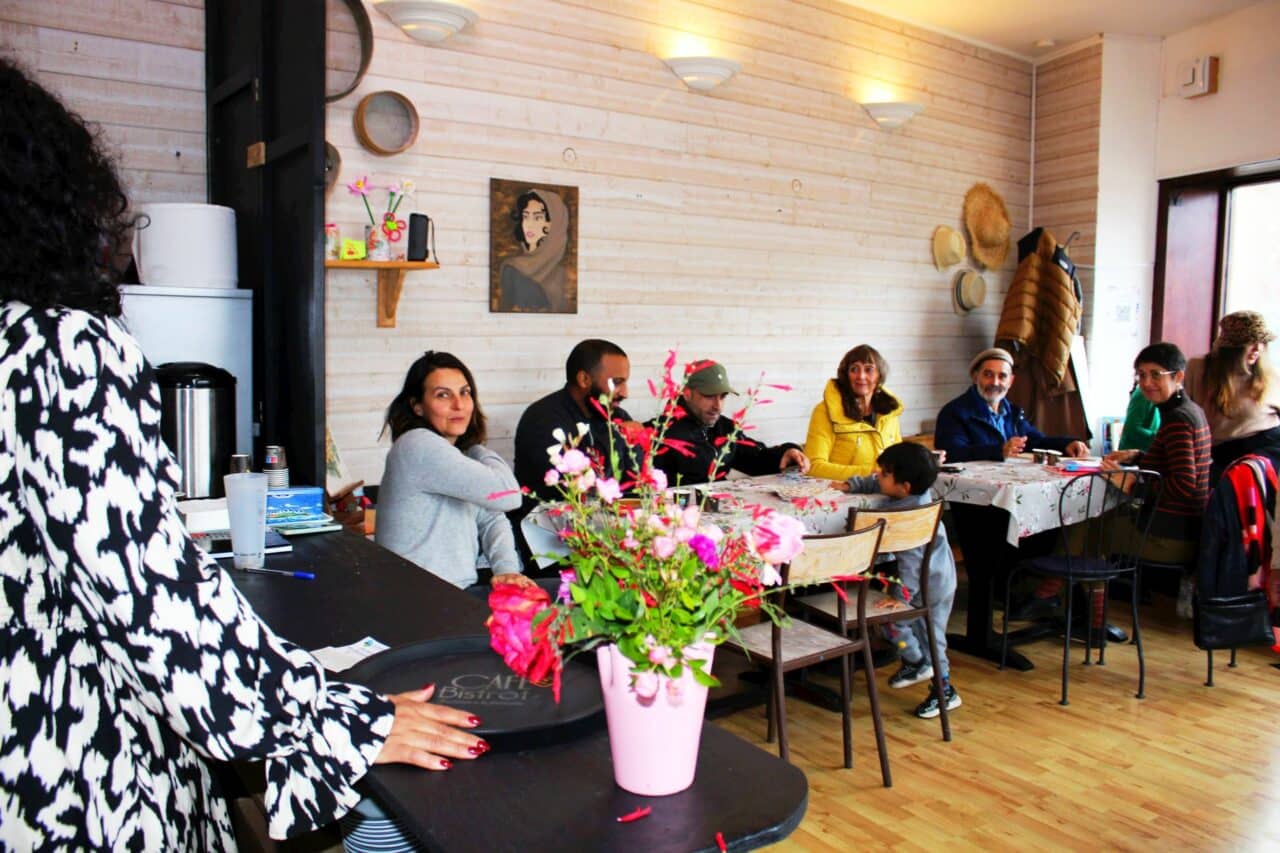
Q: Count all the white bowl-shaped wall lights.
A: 3